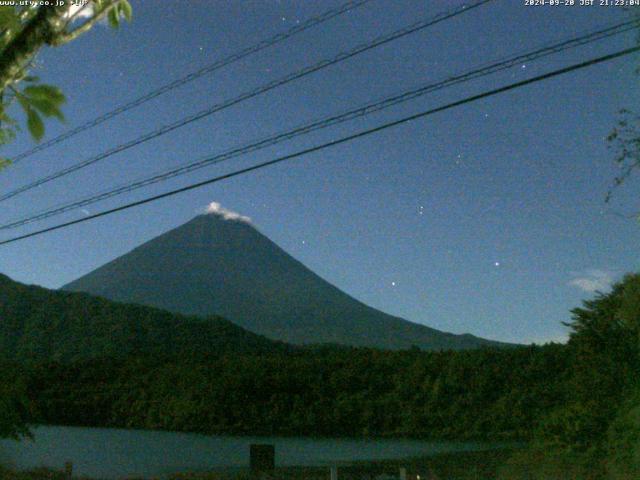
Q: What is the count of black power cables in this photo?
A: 4